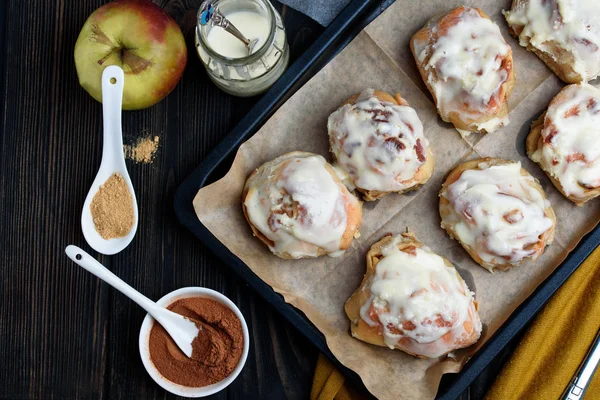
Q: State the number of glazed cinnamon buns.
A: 7